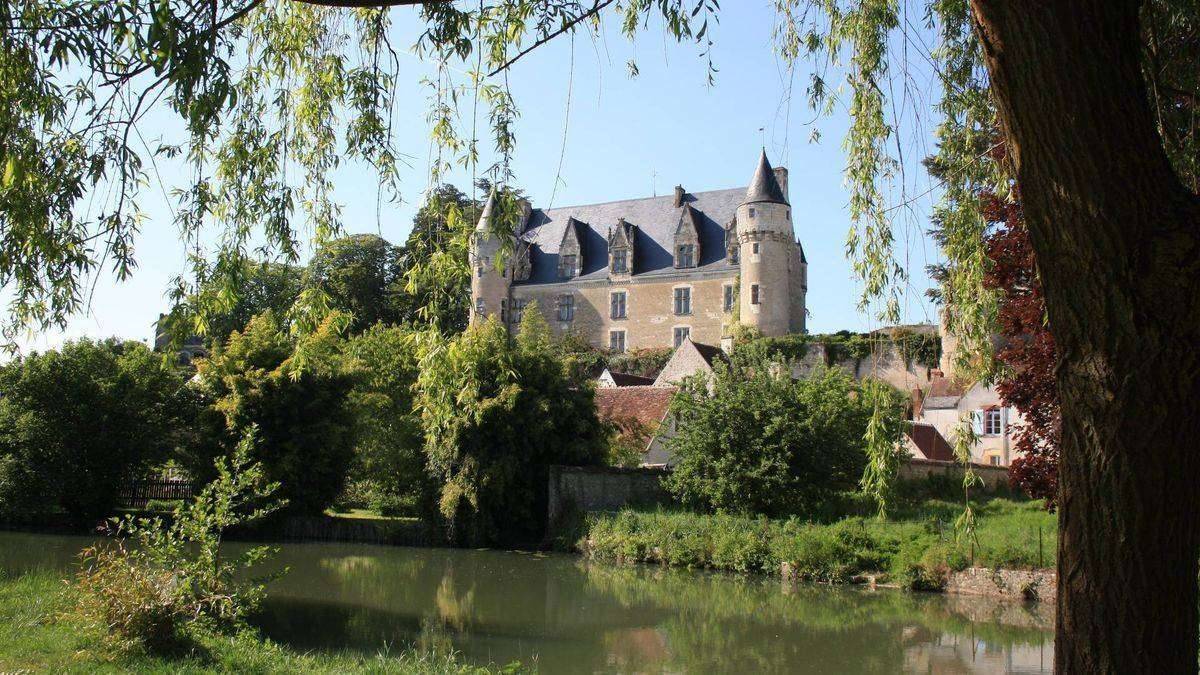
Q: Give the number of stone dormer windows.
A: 5